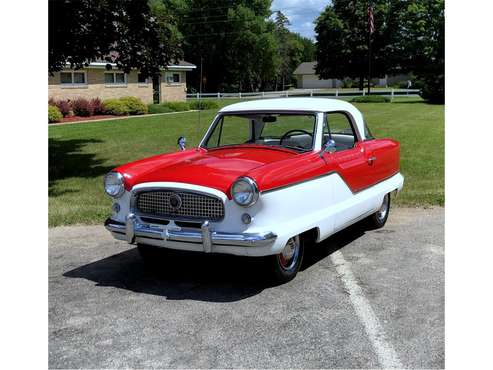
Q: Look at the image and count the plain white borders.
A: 2